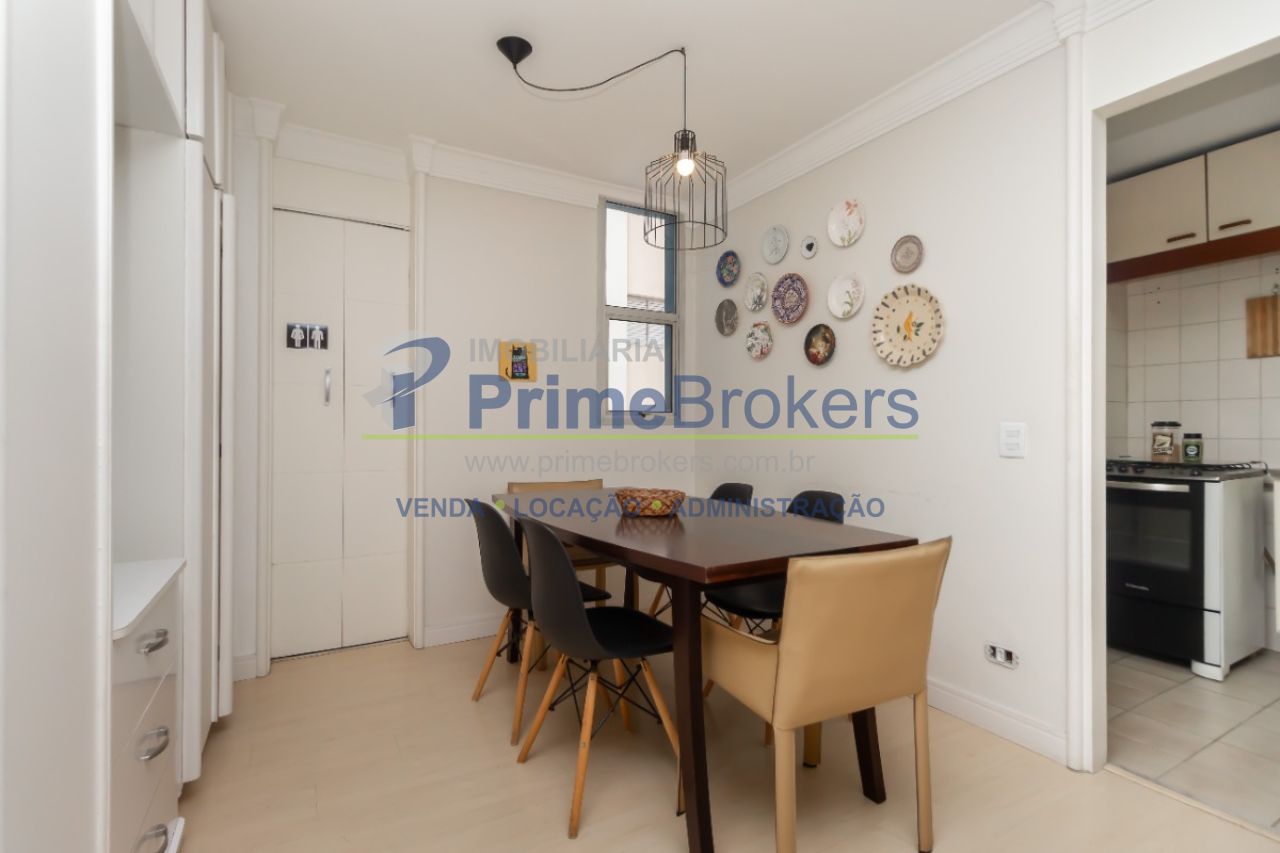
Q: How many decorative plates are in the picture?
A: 12